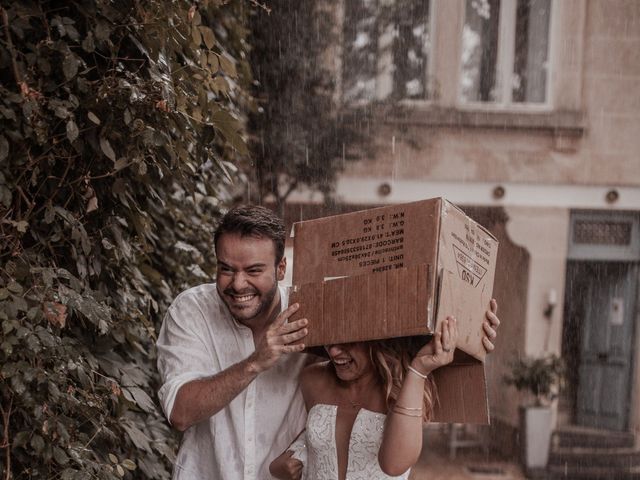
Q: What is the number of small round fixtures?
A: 3